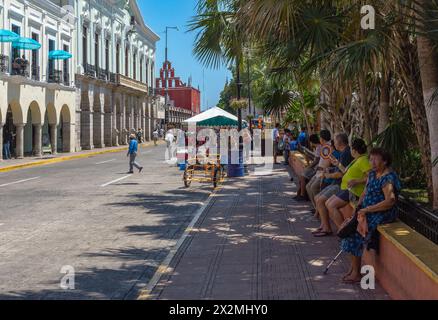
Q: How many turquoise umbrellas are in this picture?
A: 3